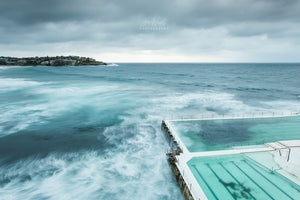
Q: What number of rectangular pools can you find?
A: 2